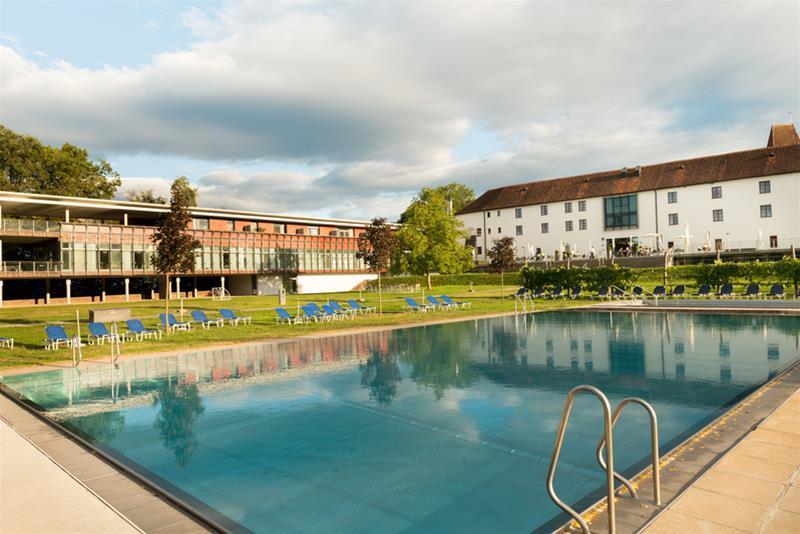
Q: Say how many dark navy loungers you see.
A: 13